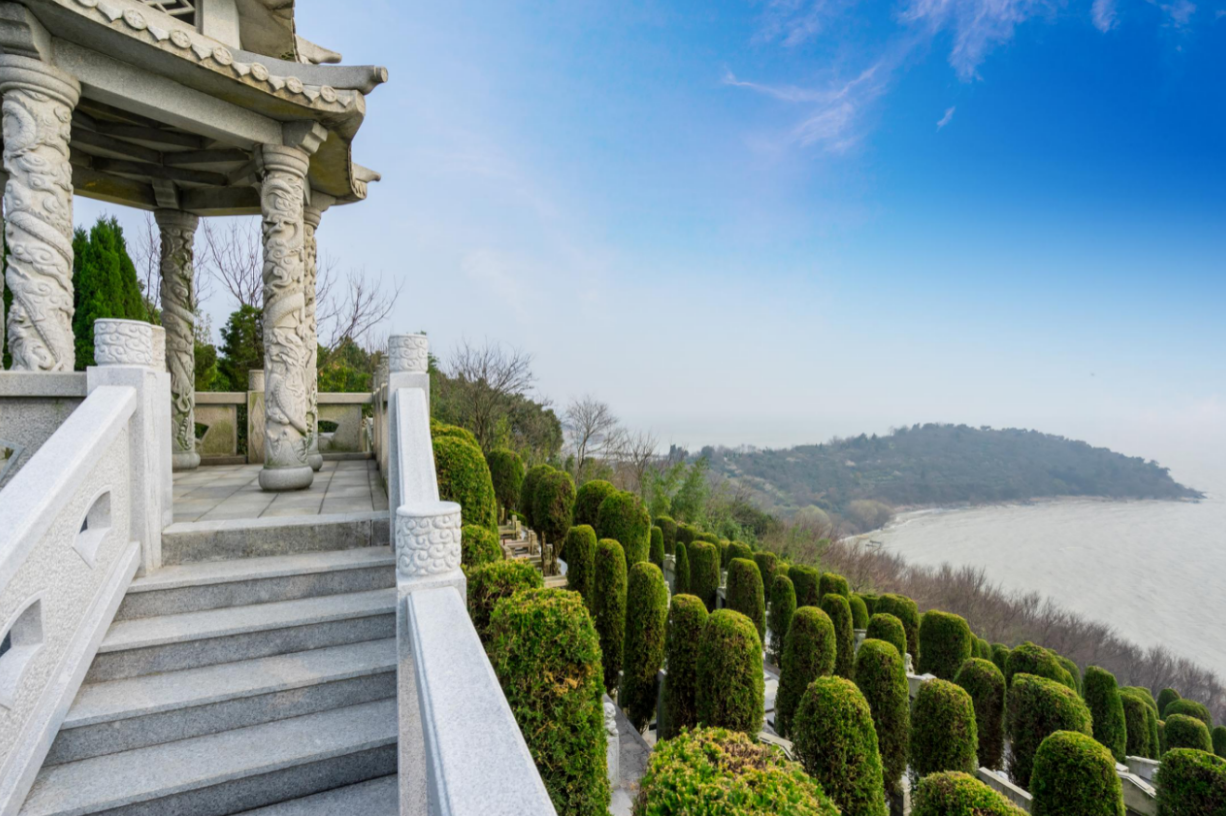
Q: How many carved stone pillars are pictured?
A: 4